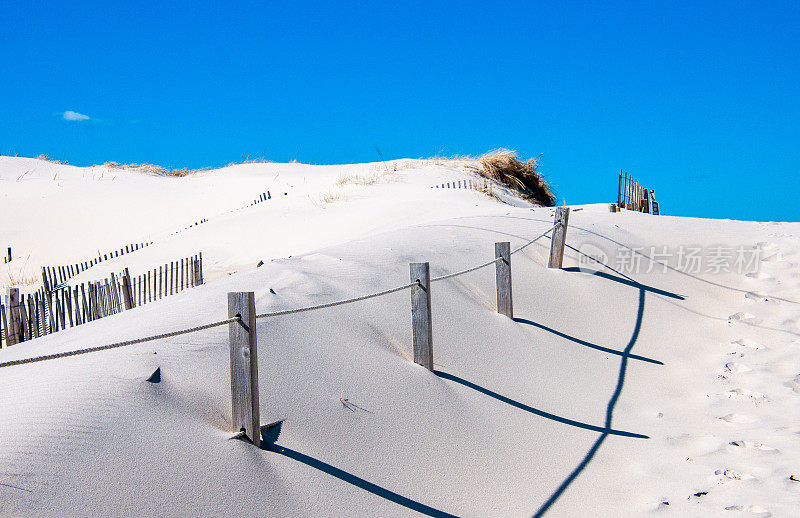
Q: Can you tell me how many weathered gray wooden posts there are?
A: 4